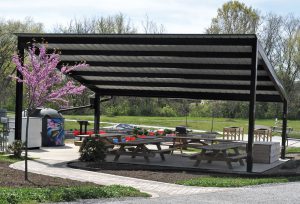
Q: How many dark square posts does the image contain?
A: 4